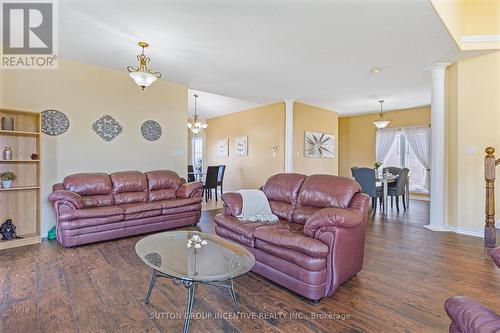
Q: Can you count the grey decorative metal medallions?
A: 3